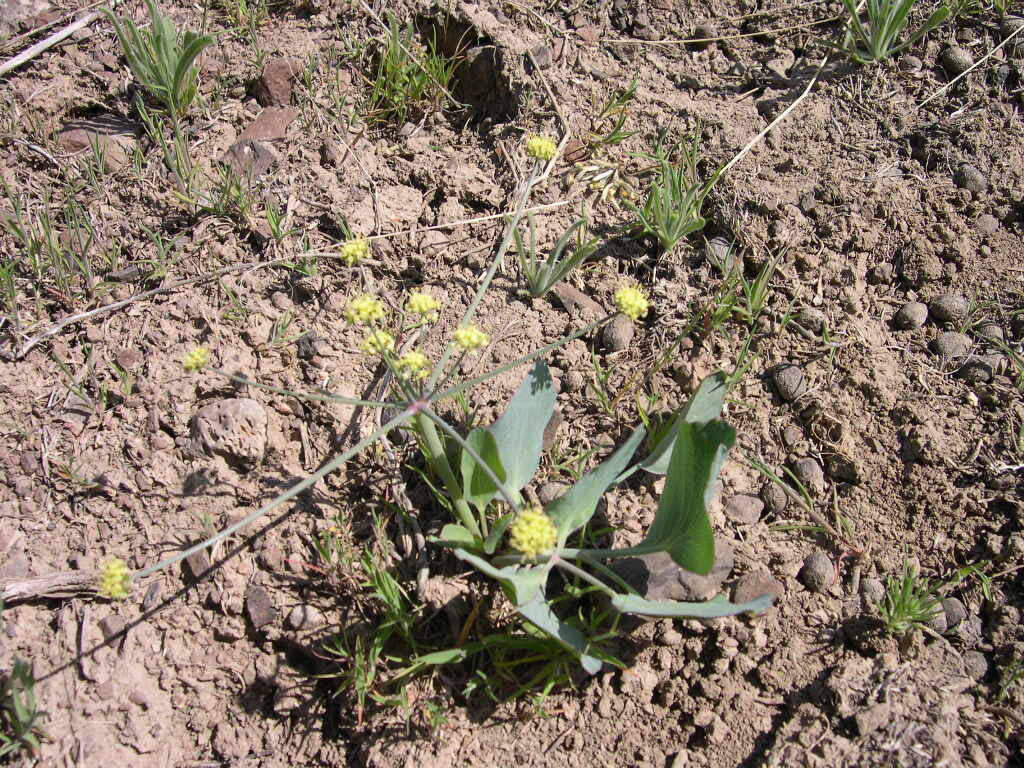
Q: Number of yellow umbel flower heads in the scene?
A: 11